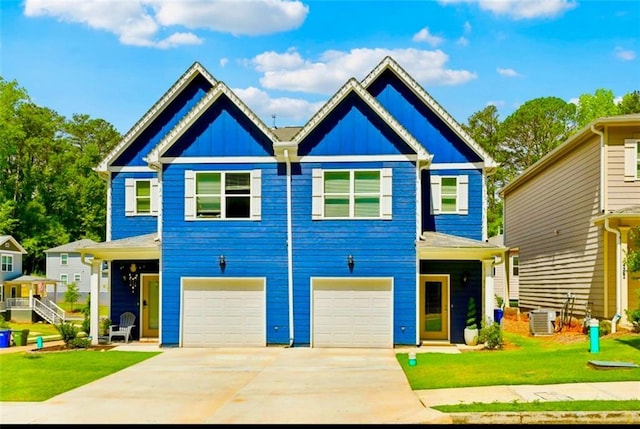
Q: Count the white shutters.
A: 9